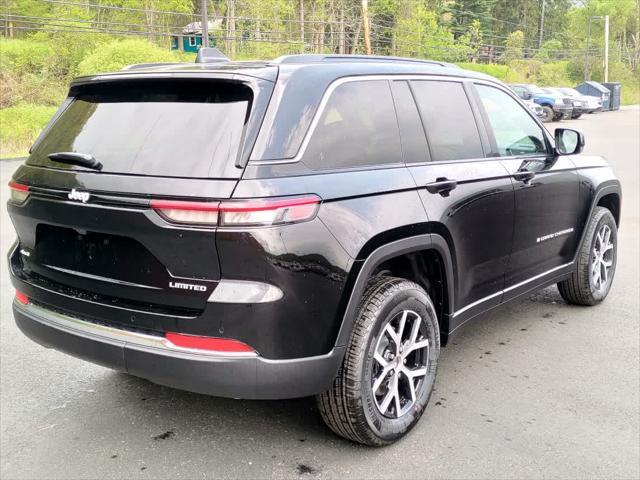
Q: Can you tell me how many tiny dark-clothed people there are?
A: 0